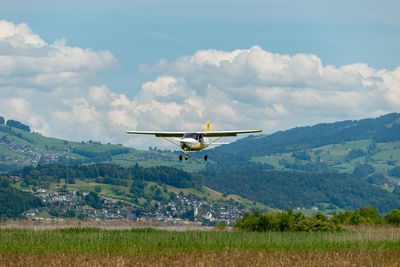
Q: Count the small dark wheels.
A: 3